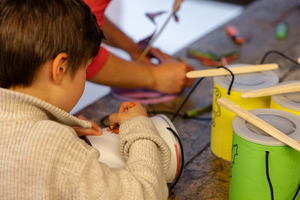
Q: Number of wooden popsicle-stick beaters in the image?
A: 3